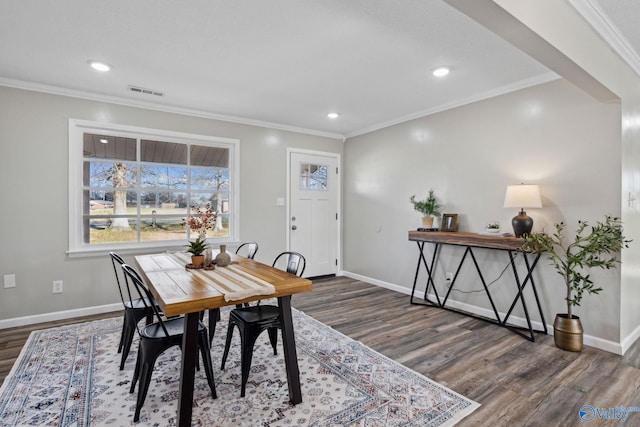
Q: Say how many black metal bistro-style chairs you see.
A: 4